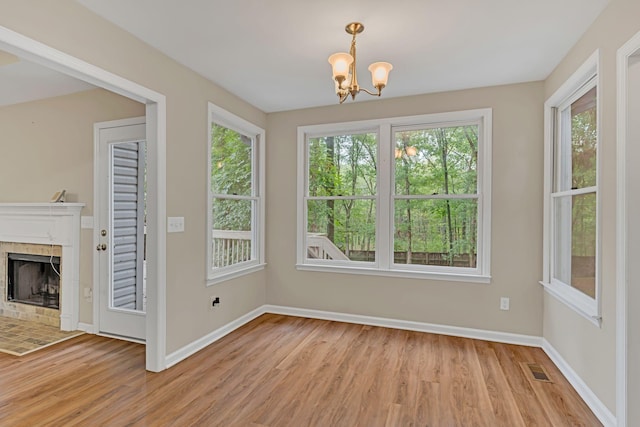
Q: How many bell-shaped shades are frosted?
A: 3